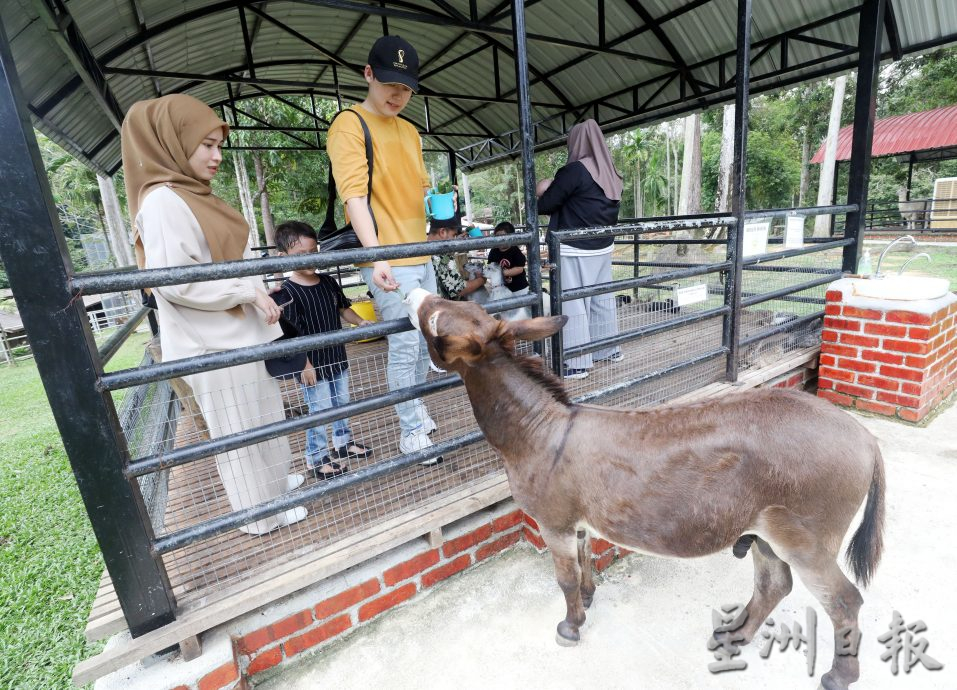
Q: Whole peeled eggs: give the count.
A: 0